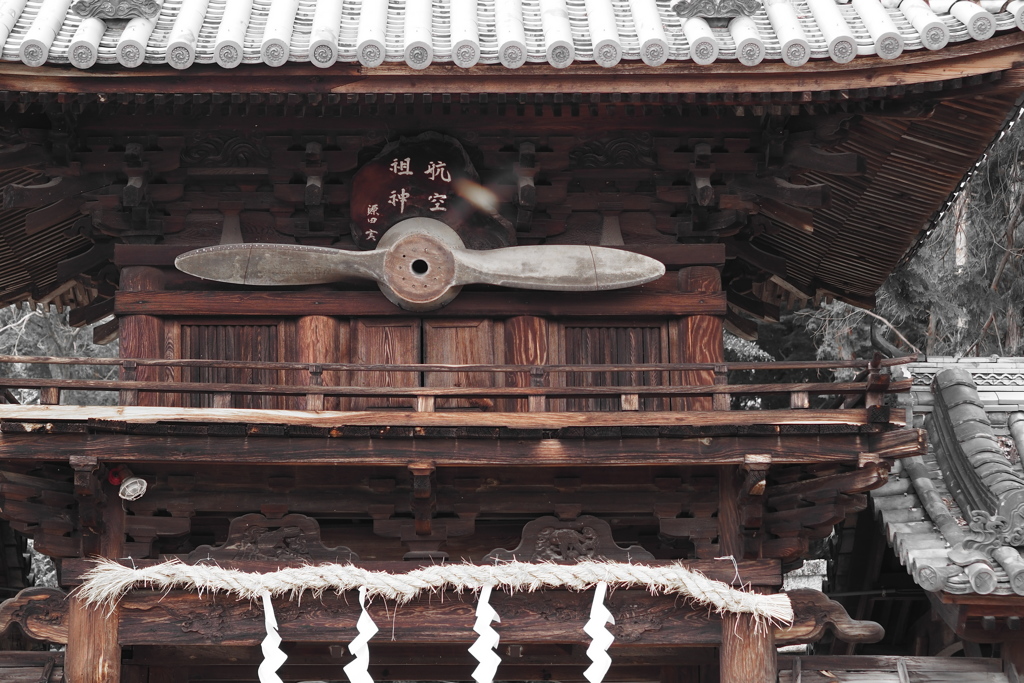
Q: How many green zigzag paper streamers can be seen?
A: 0